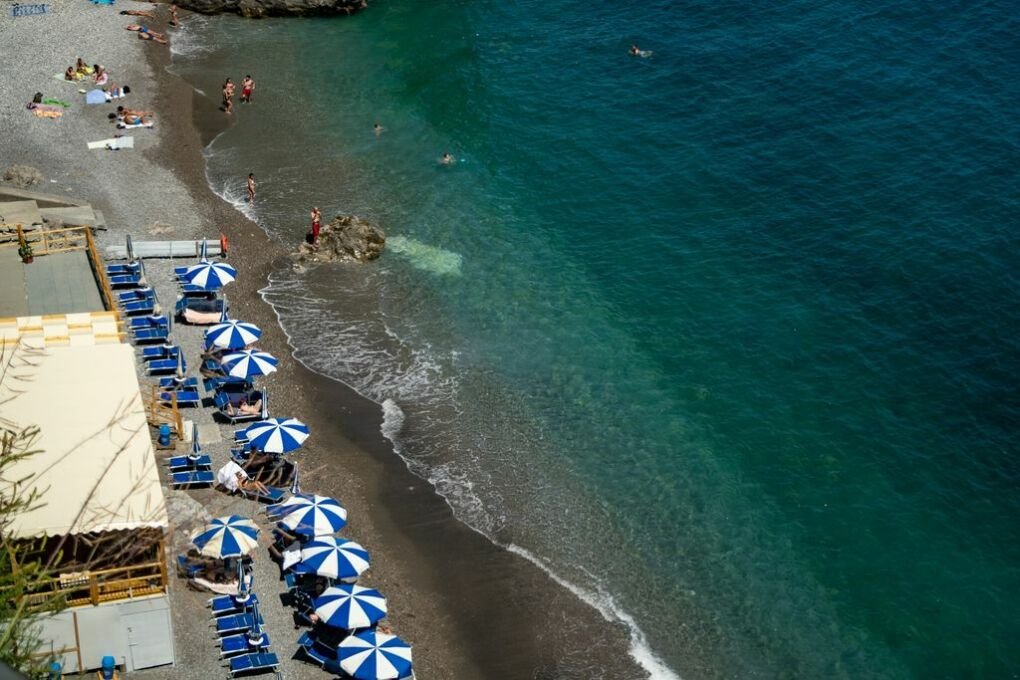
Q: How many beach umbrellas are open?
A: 9